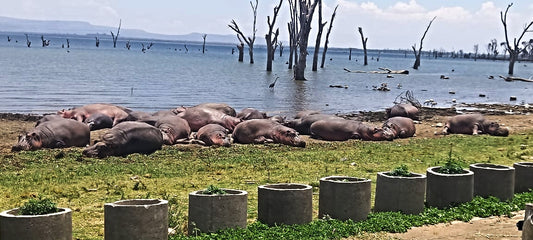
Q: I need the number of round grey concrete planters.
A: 9